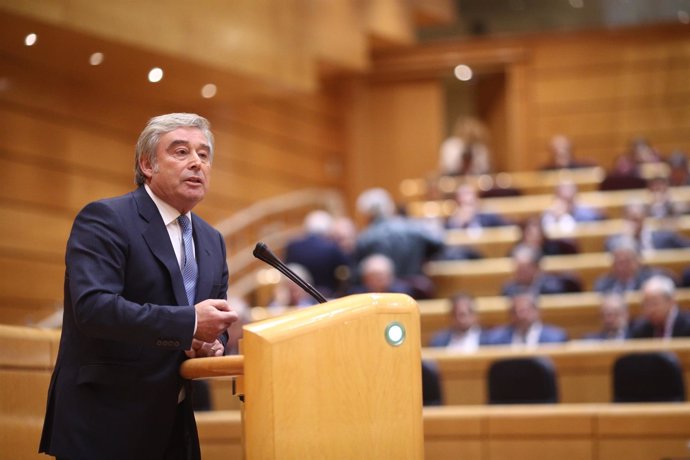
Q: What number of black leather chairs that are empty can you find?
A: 3